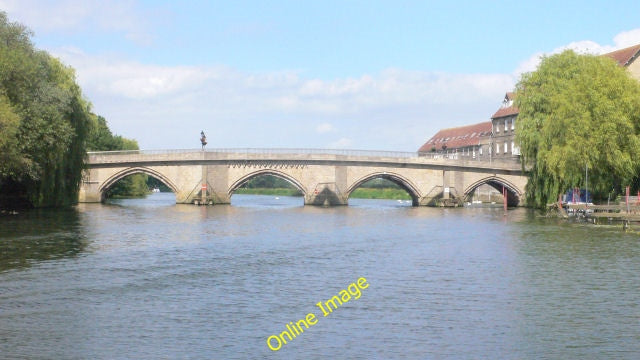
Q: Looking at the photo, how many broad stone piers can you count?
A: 3